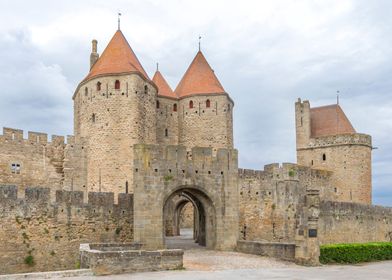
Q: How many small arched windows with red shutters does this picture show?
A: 6